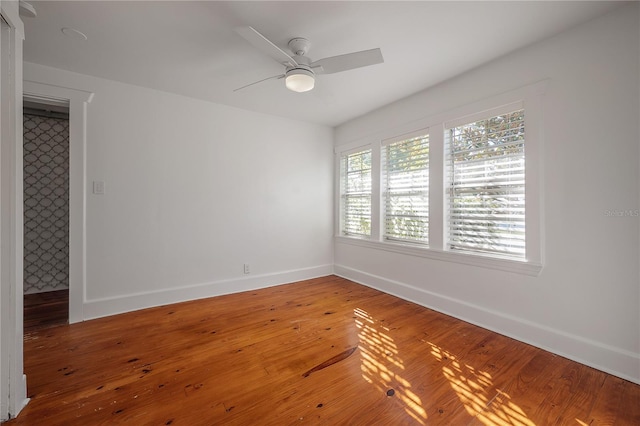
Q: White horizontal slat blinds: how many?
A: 3